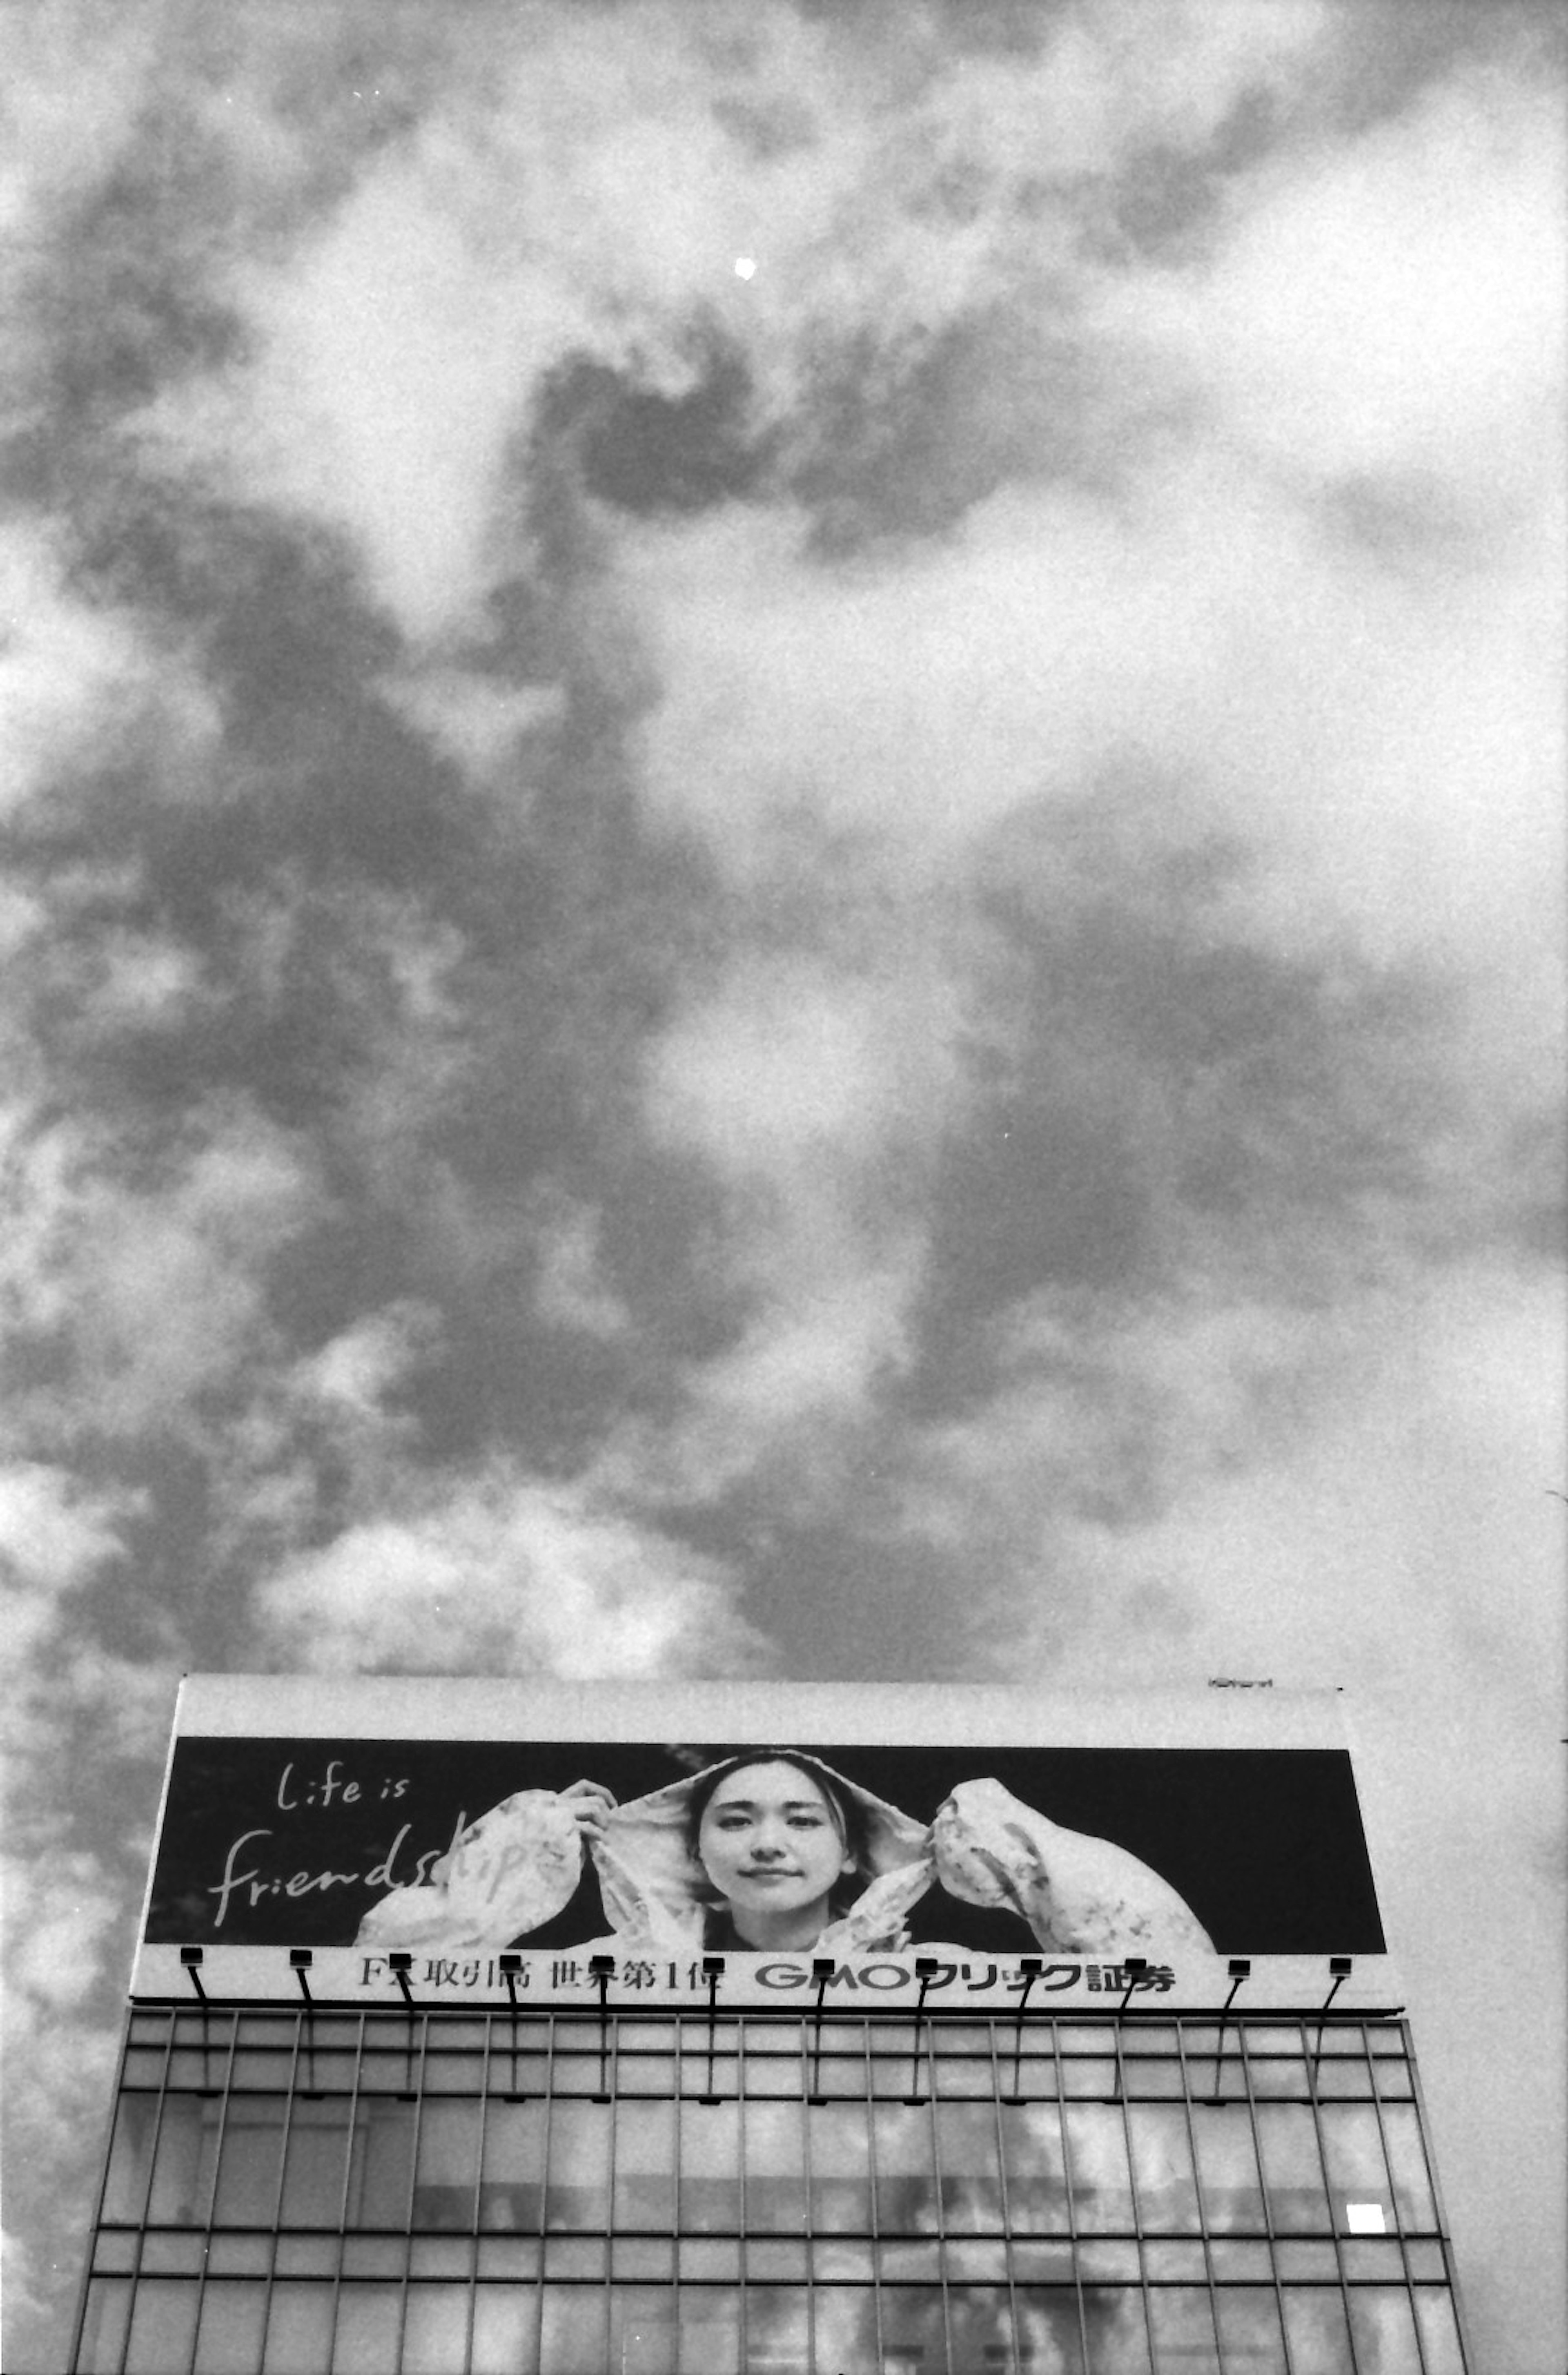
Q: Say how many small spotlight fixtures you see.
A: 12